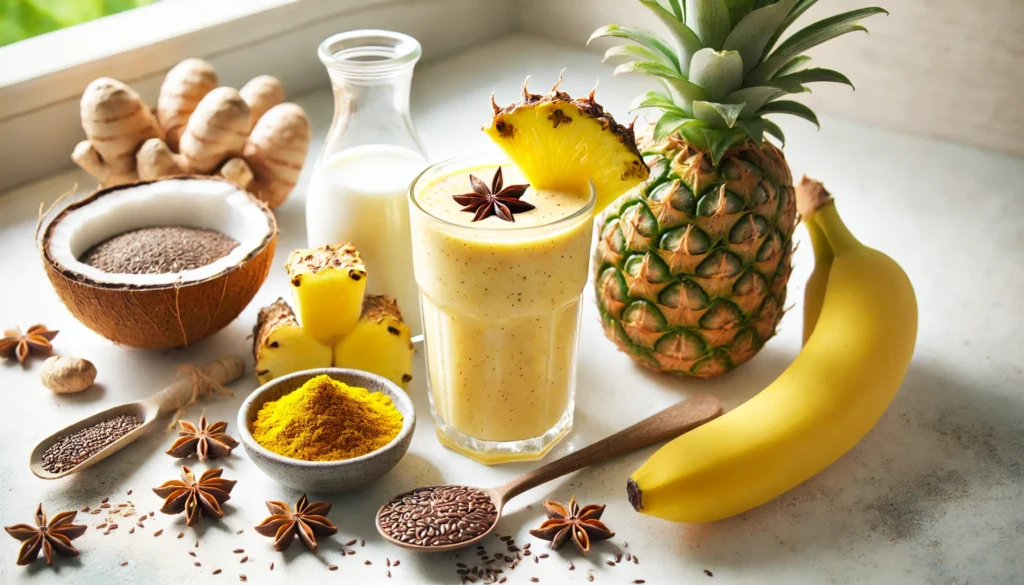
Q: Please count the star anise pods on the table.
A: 6